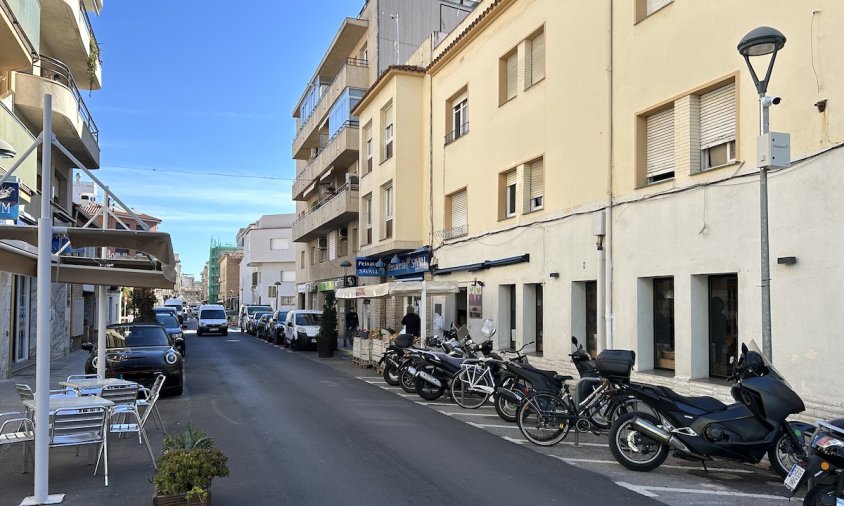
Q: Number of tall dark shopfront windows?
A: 5